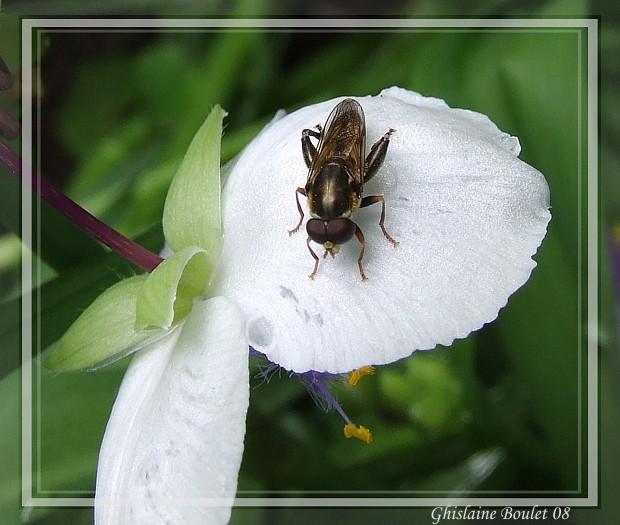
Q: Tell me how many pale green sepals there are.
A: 3